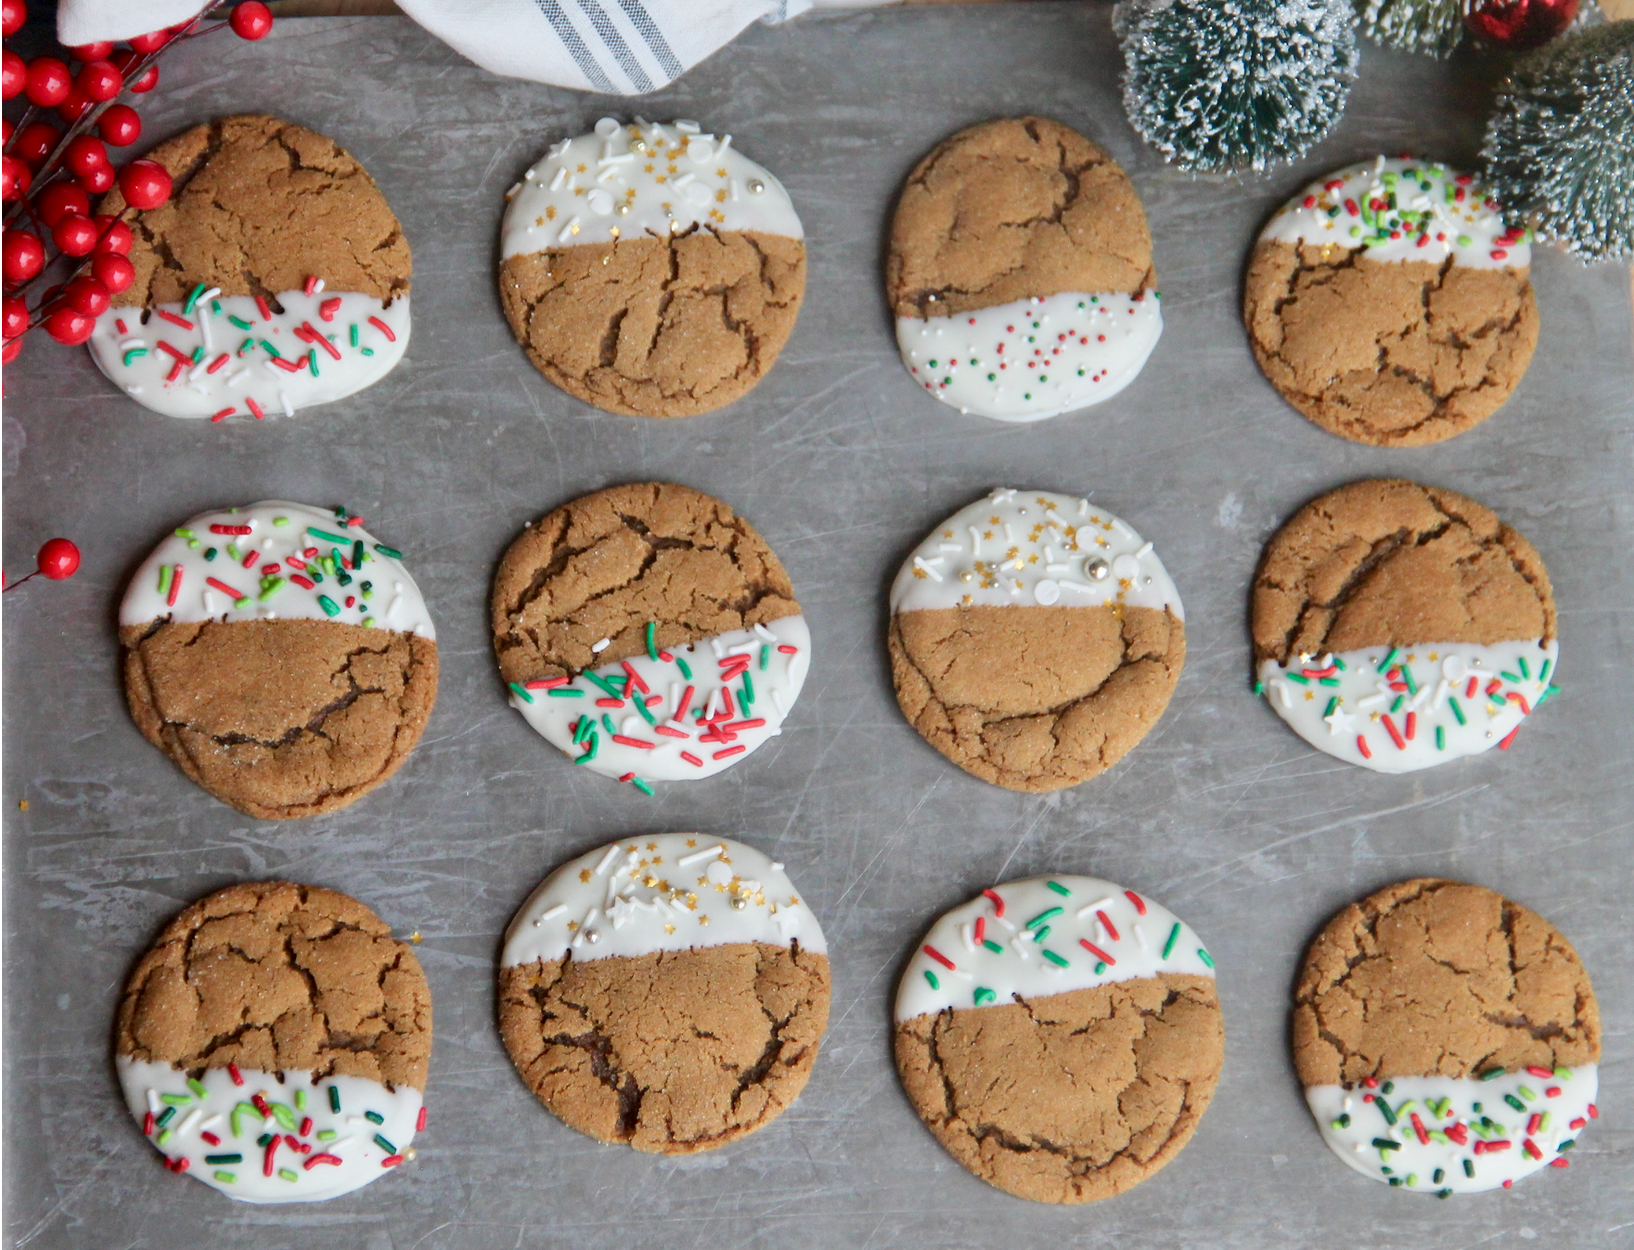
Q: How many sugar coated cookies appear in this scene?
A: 12